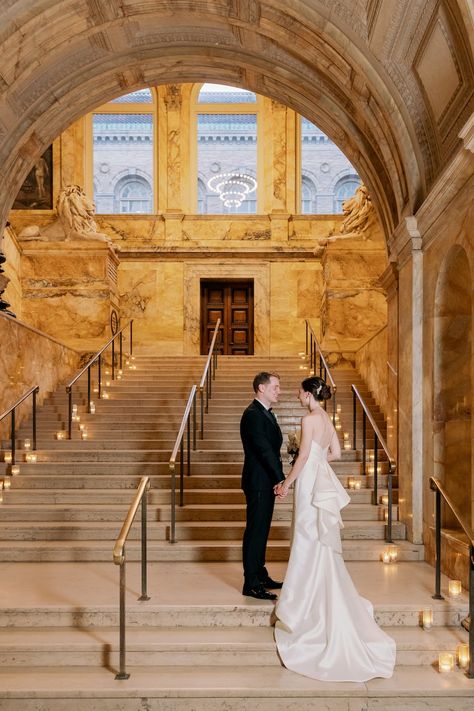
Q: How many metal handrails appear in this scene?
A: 8